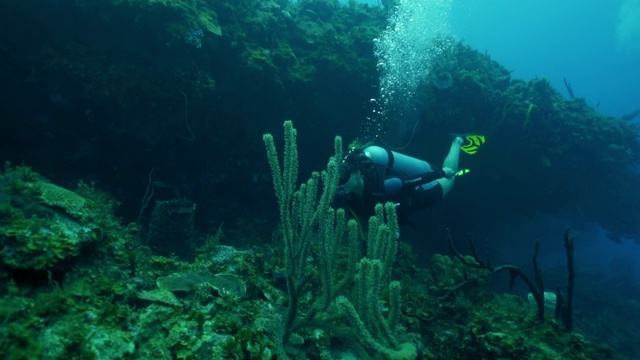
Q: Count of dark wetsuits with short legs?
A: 1